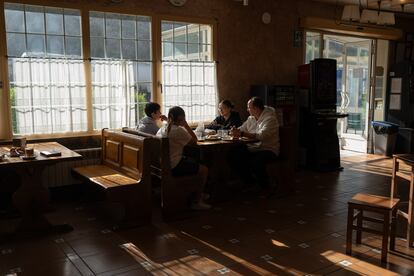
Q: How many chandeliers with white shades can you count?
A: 1